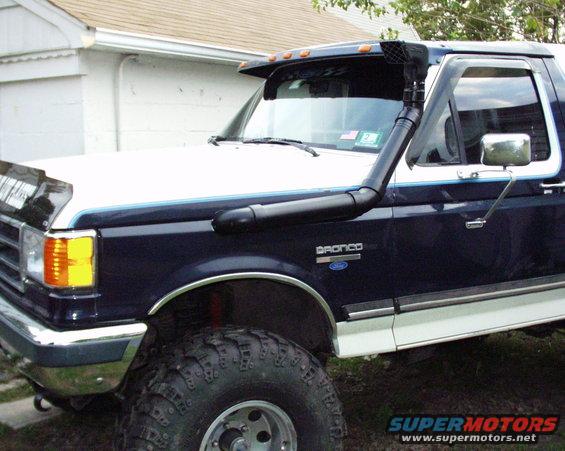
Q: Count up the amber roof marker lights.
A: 5